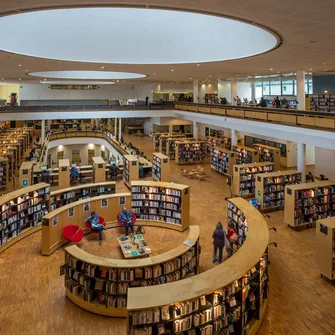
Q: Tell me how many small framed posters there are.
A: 5